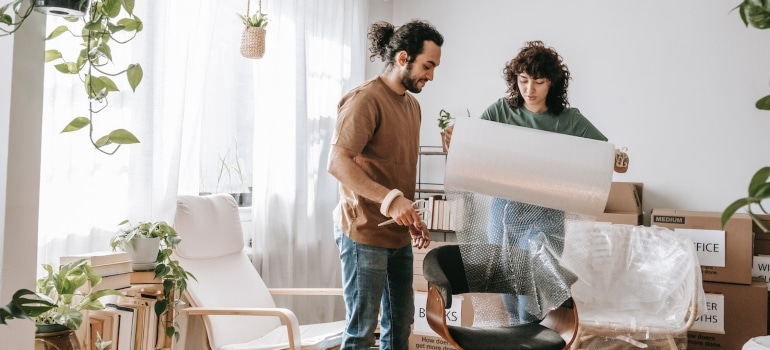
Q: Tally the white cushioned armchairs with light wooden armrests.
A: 1